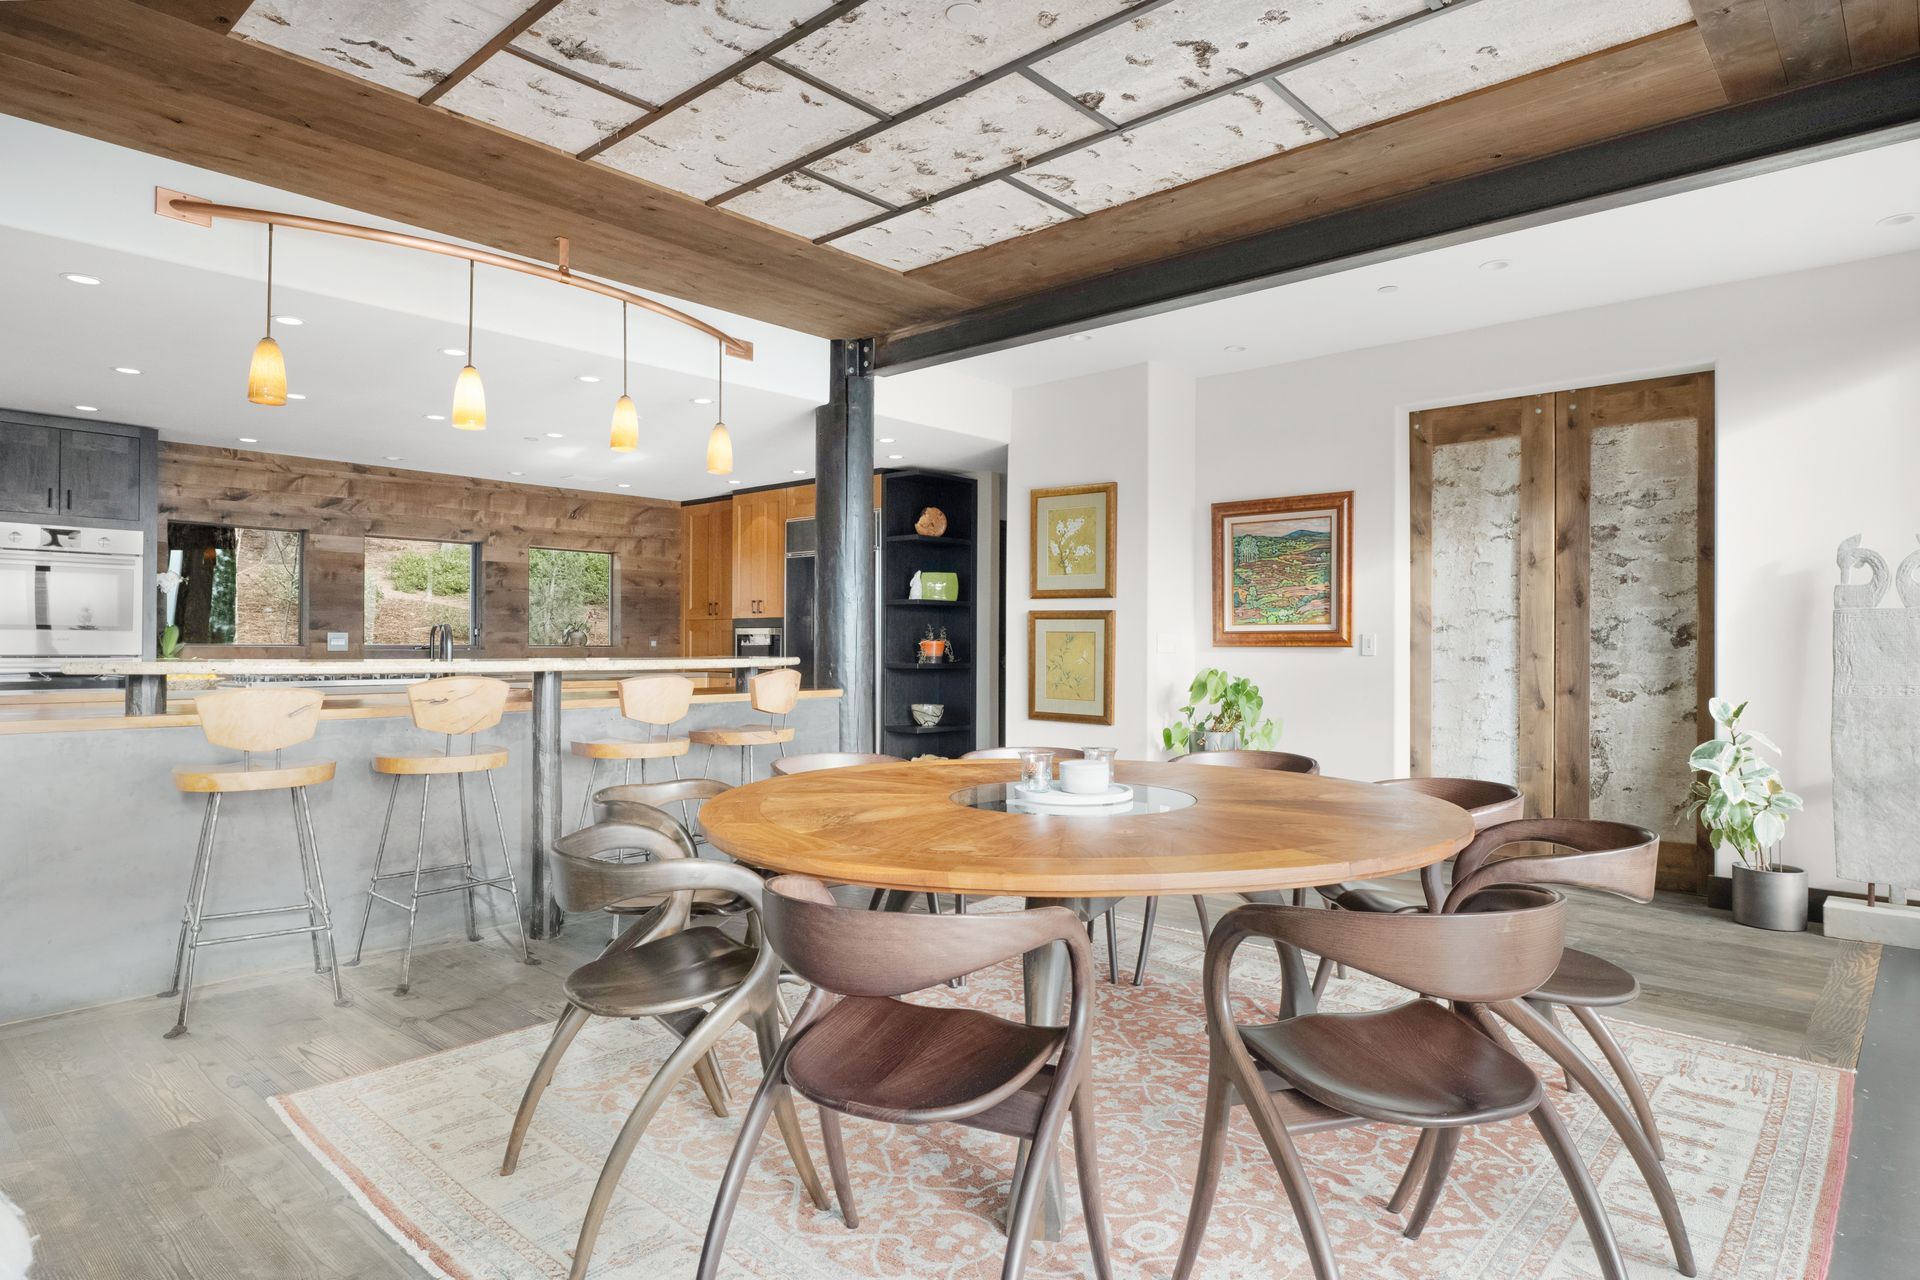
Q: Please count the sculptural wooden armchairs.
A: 9